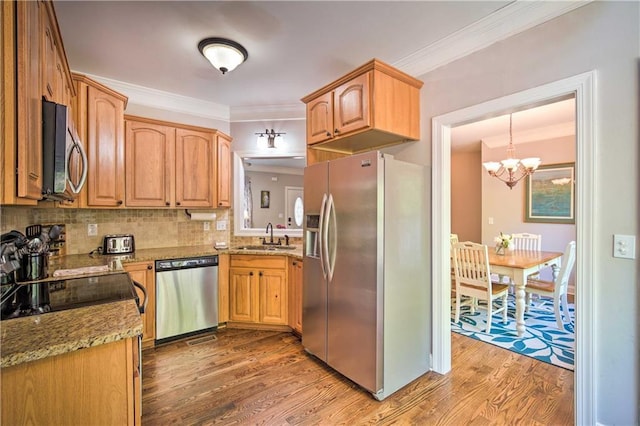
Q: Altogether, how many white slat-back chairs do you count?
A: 4